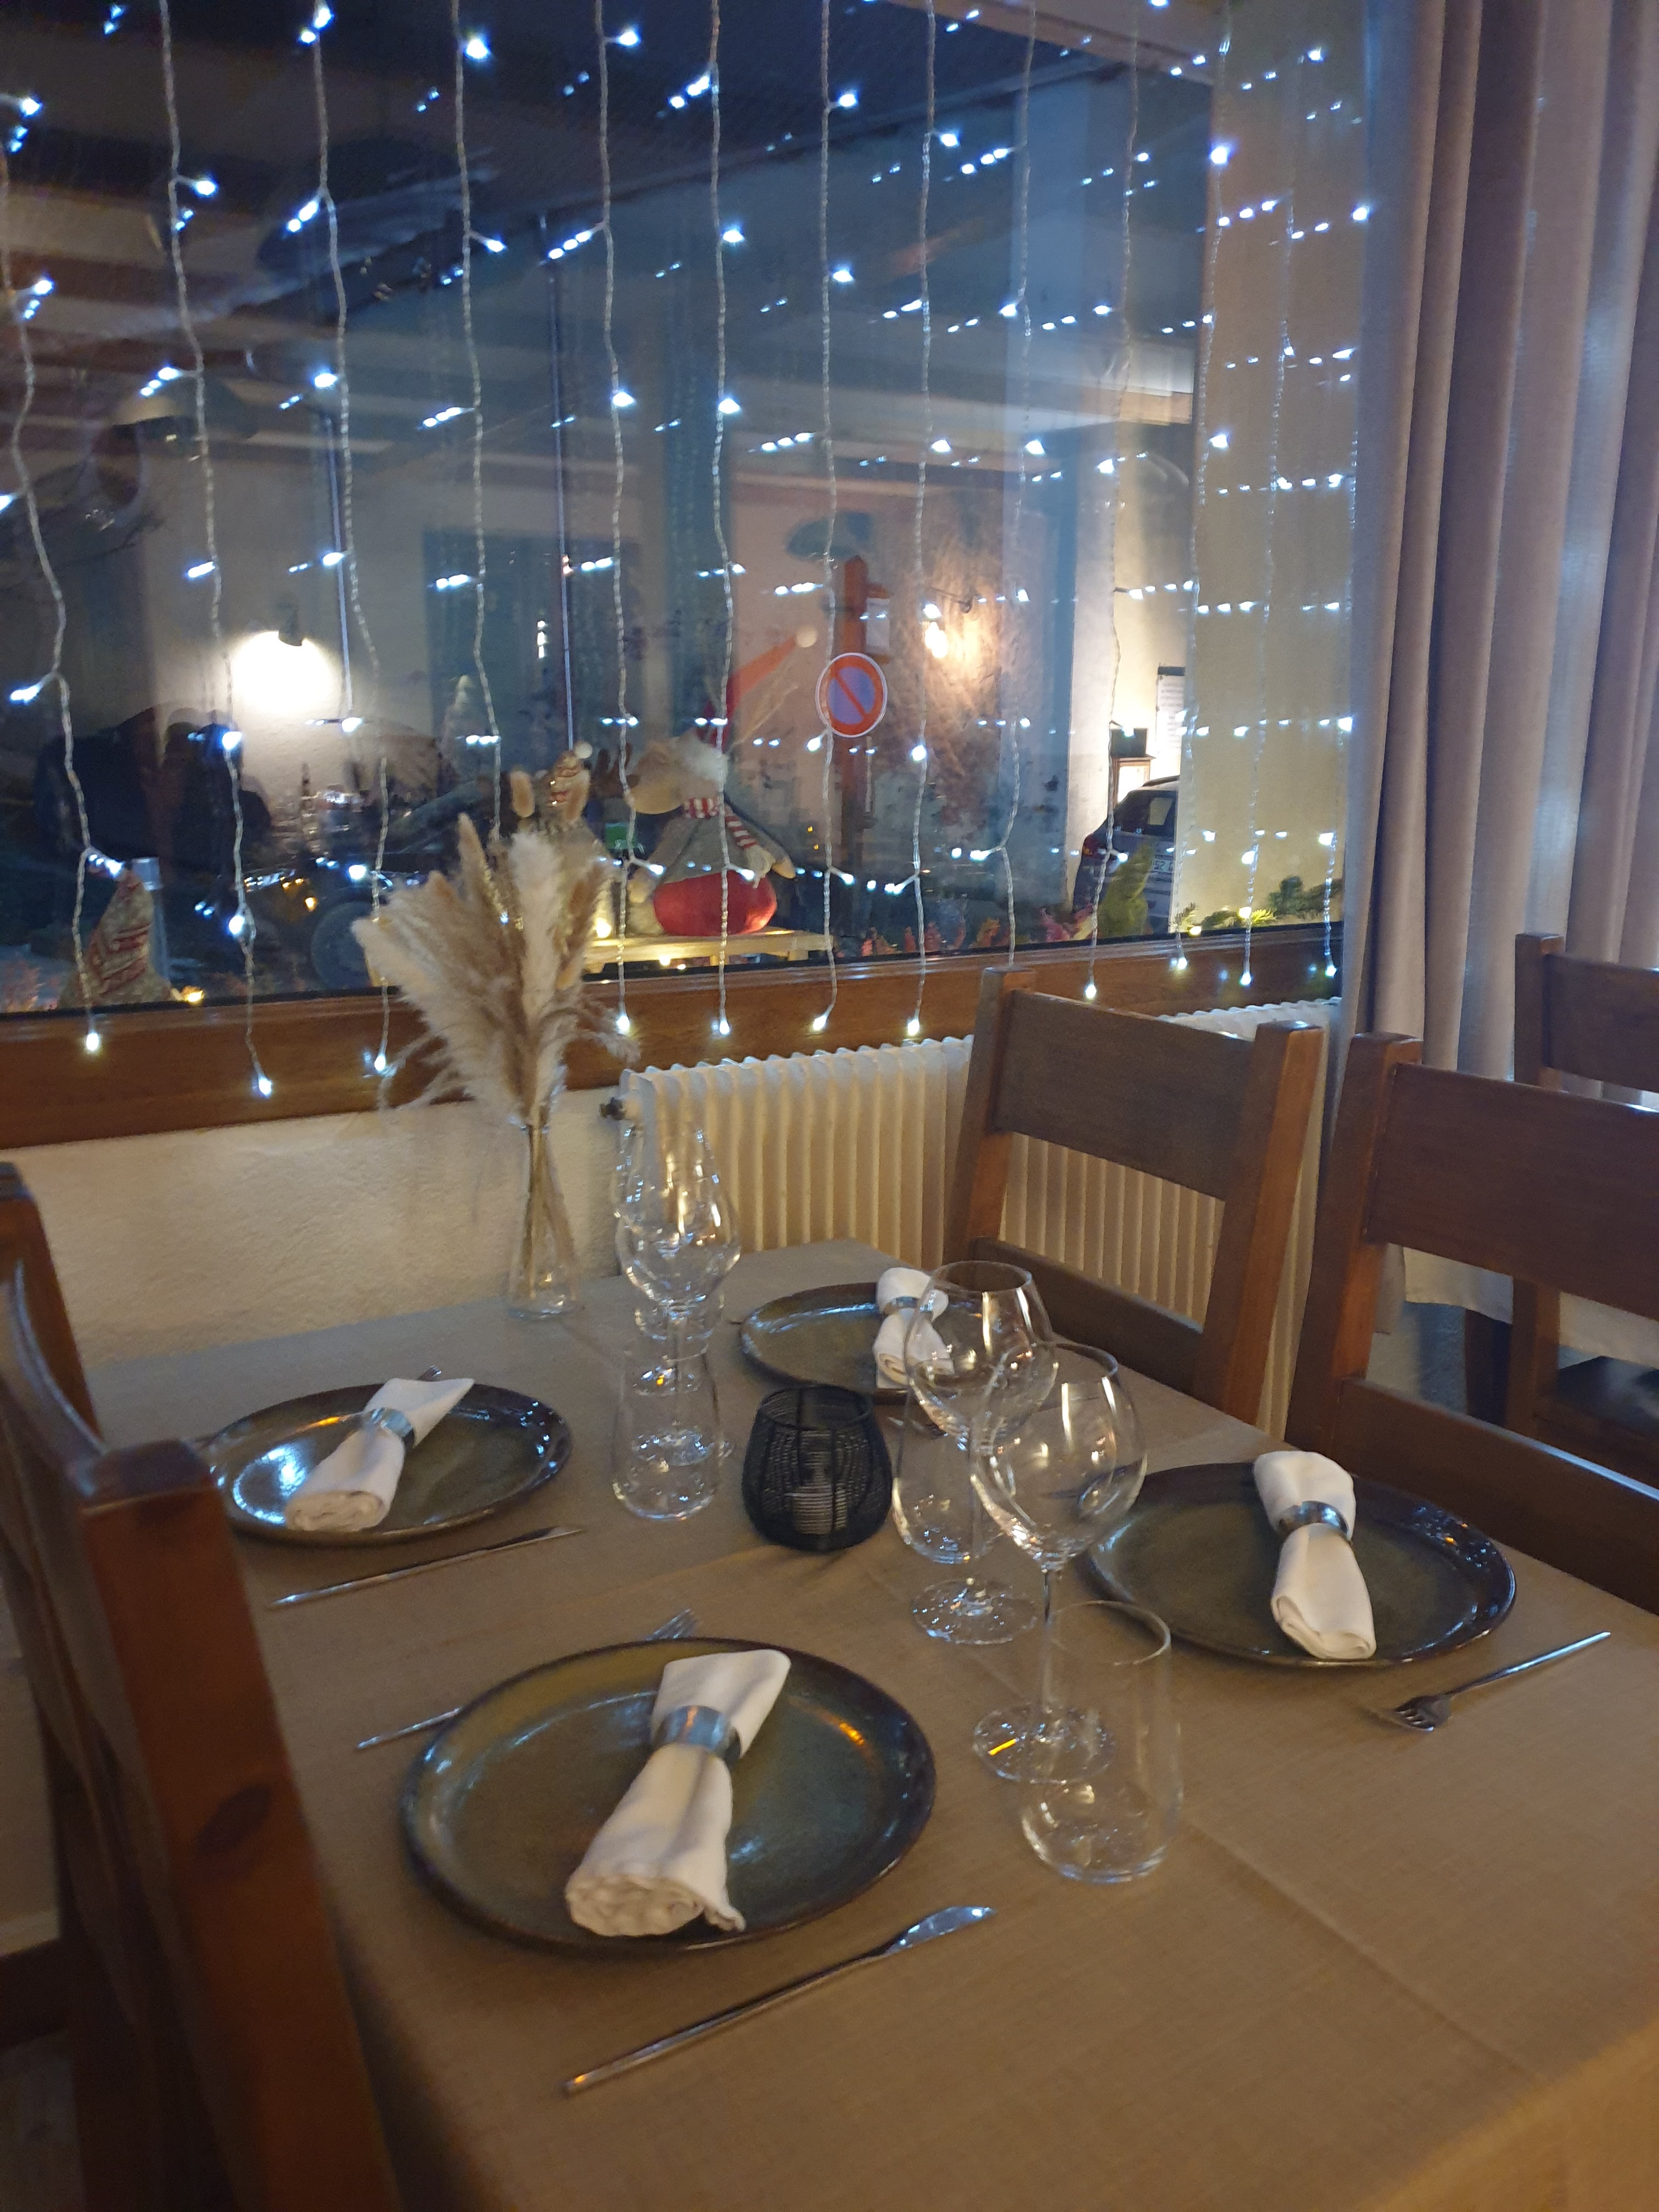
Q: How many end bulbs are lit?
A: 11